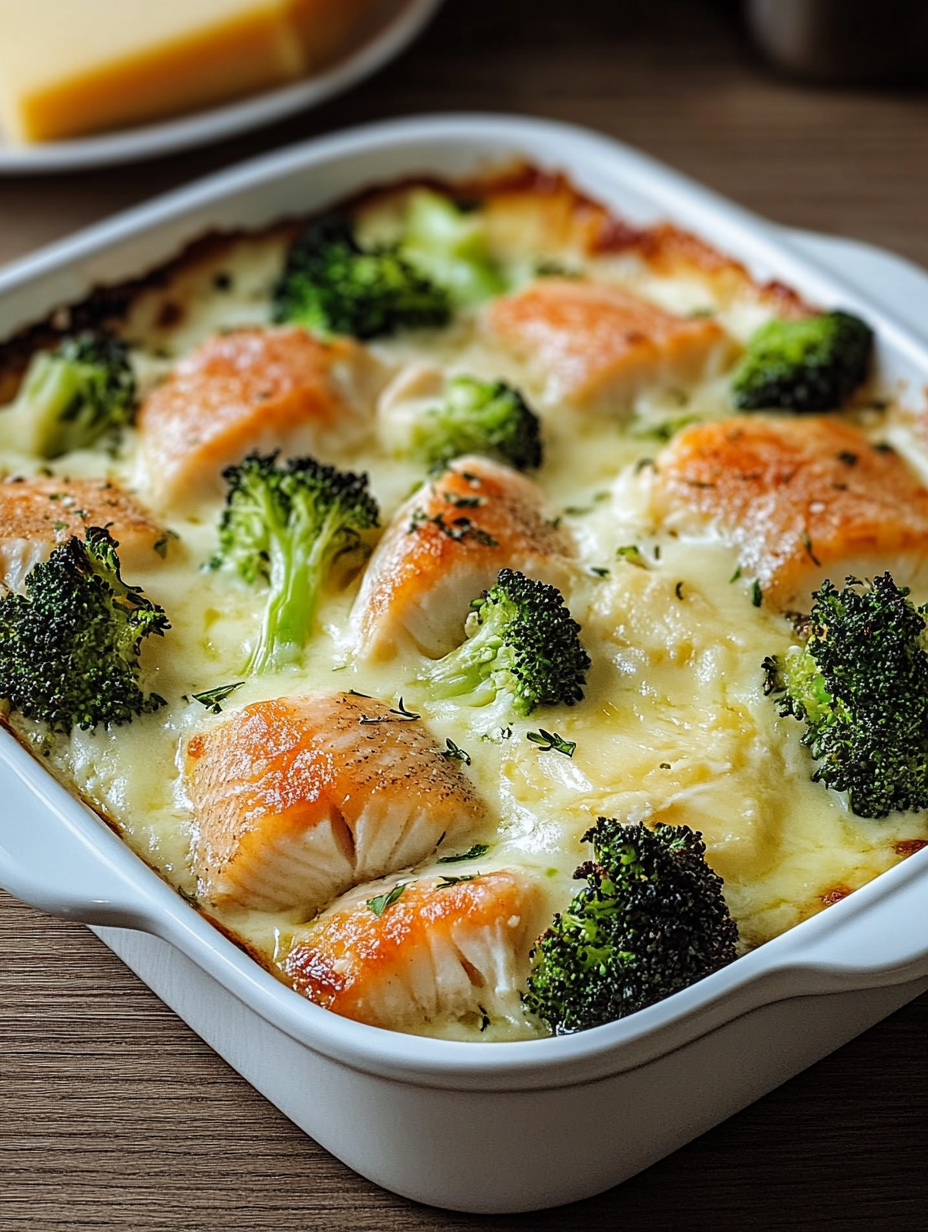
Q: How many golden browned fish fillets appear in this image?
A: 7